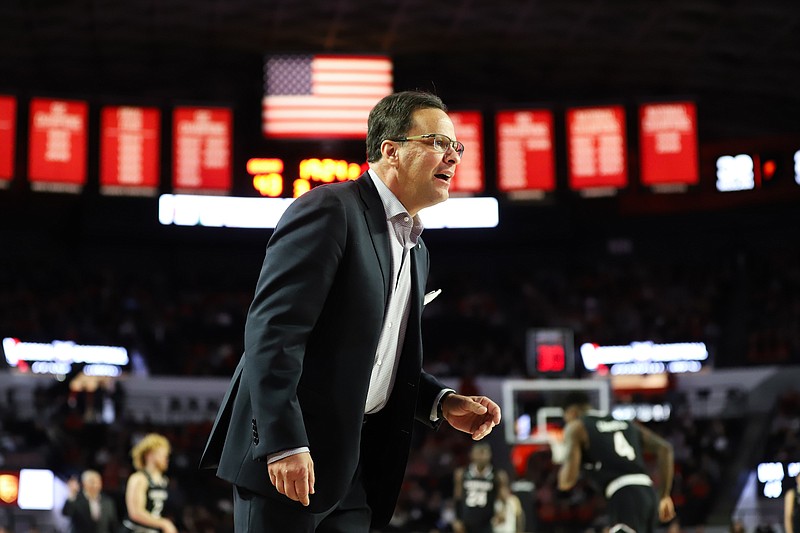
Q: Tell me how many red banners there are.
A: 8